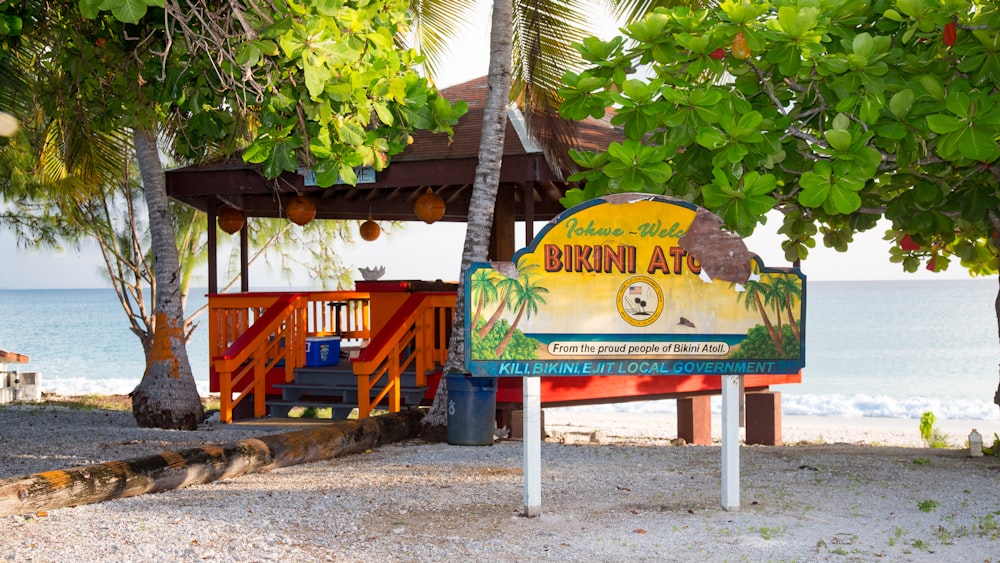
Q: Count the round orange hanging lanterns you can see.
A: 4